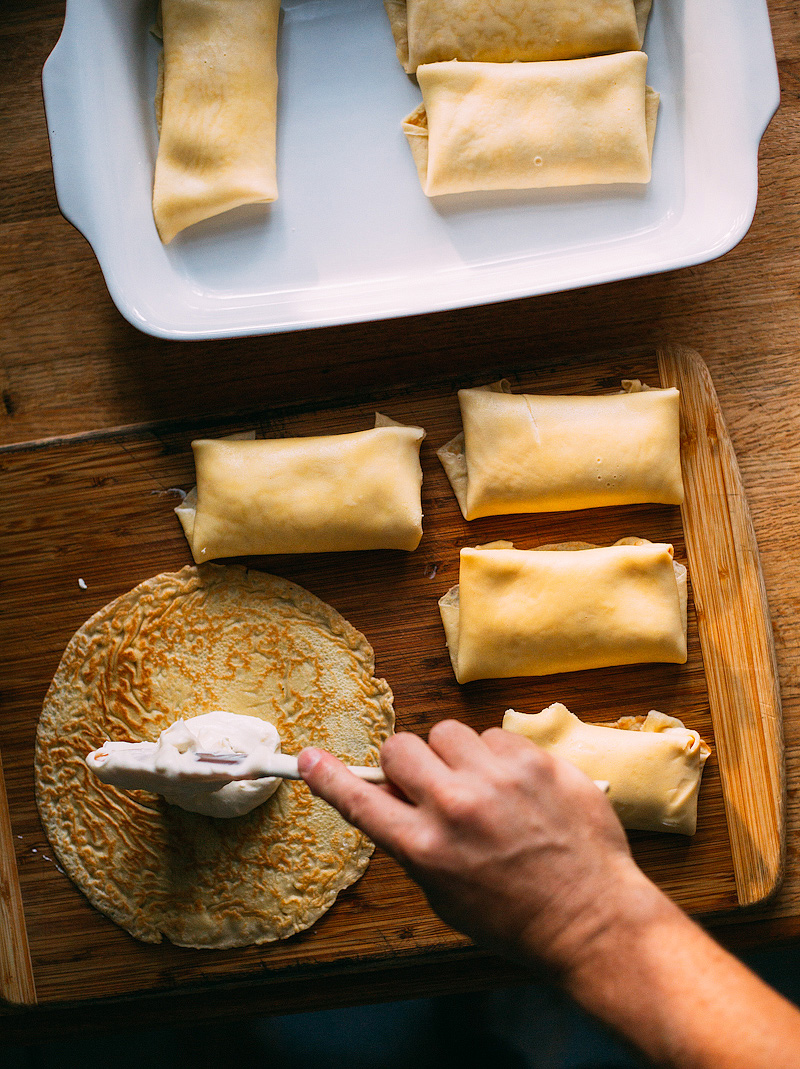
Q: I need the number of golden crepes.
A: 8